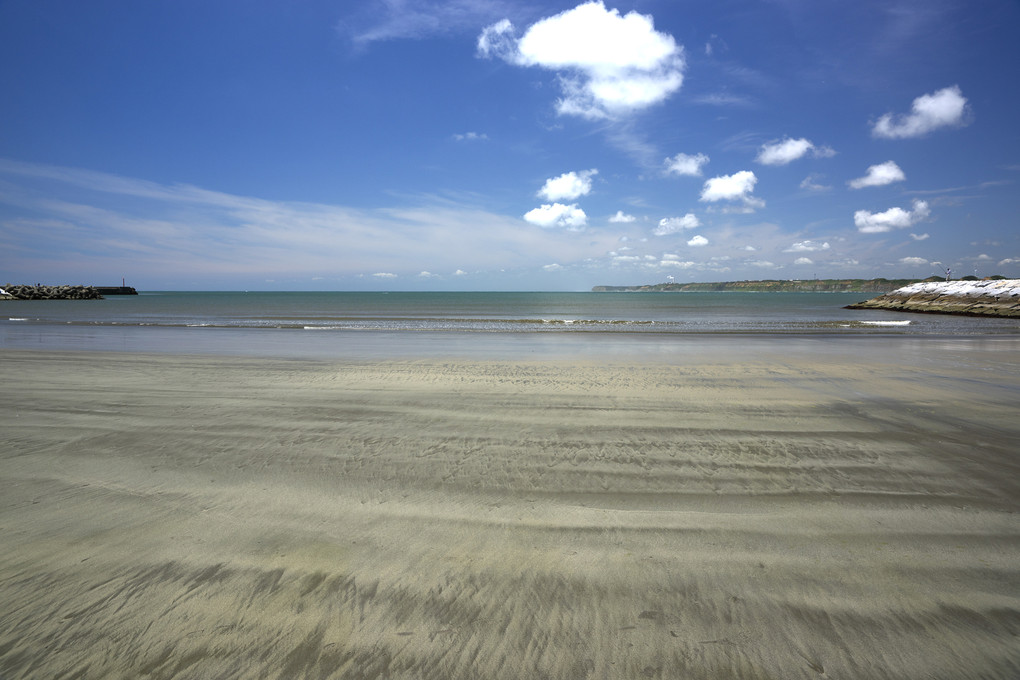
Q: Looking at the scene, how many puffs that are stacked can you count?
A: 2